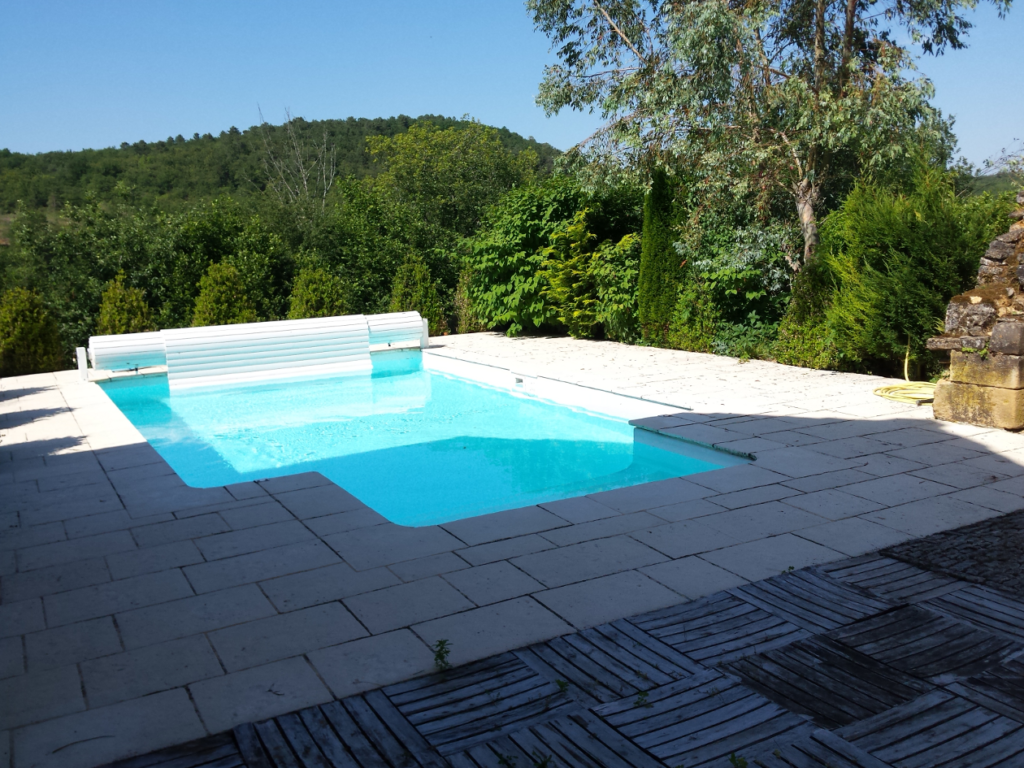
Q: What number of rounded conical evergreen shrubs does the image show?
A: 5